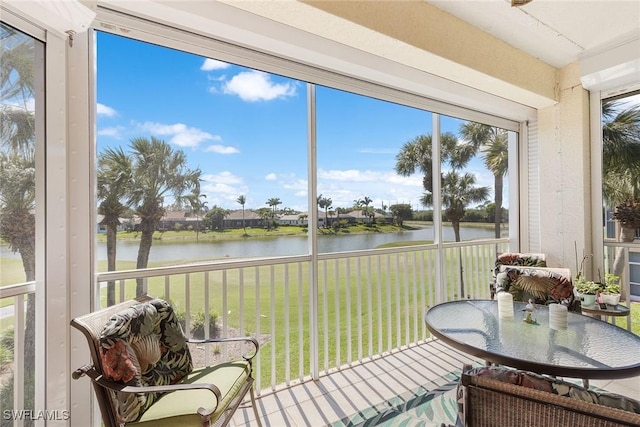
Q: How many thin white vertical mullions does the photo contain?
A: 2